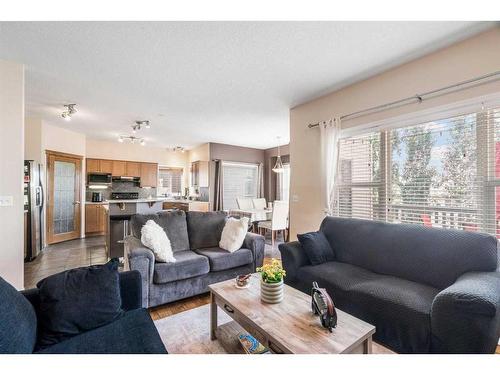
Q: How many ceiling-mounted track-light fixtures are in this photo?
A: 4